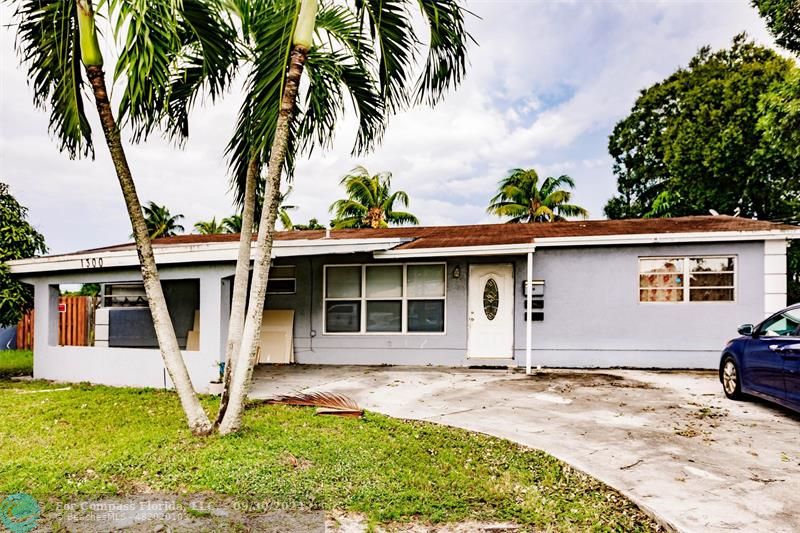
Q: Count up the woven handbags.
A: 0